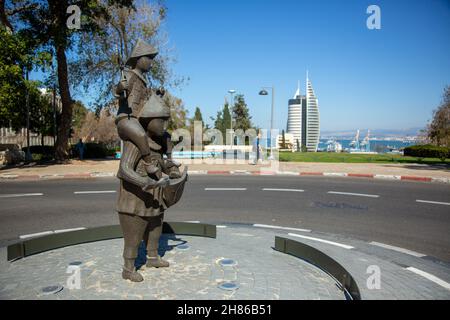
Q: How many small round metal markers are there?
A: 5